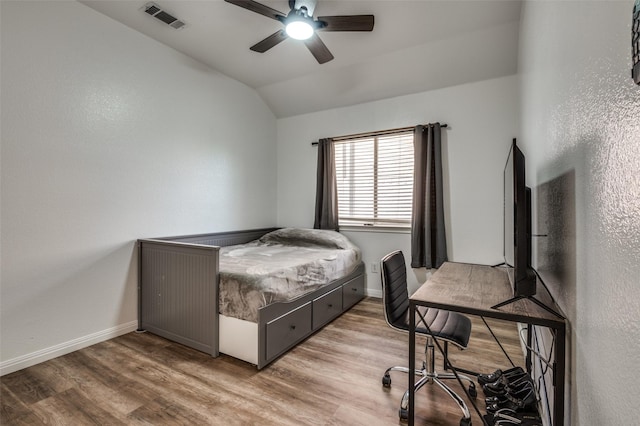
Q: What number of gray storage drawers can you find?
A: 3